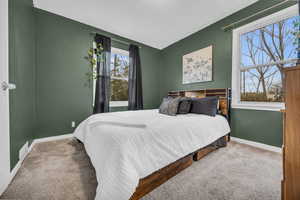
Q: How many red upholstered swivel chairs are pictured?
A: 0